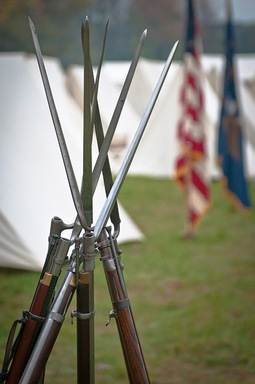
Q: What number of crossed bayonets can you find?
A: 6